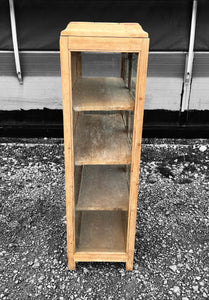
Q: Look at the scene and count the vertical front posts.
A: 2